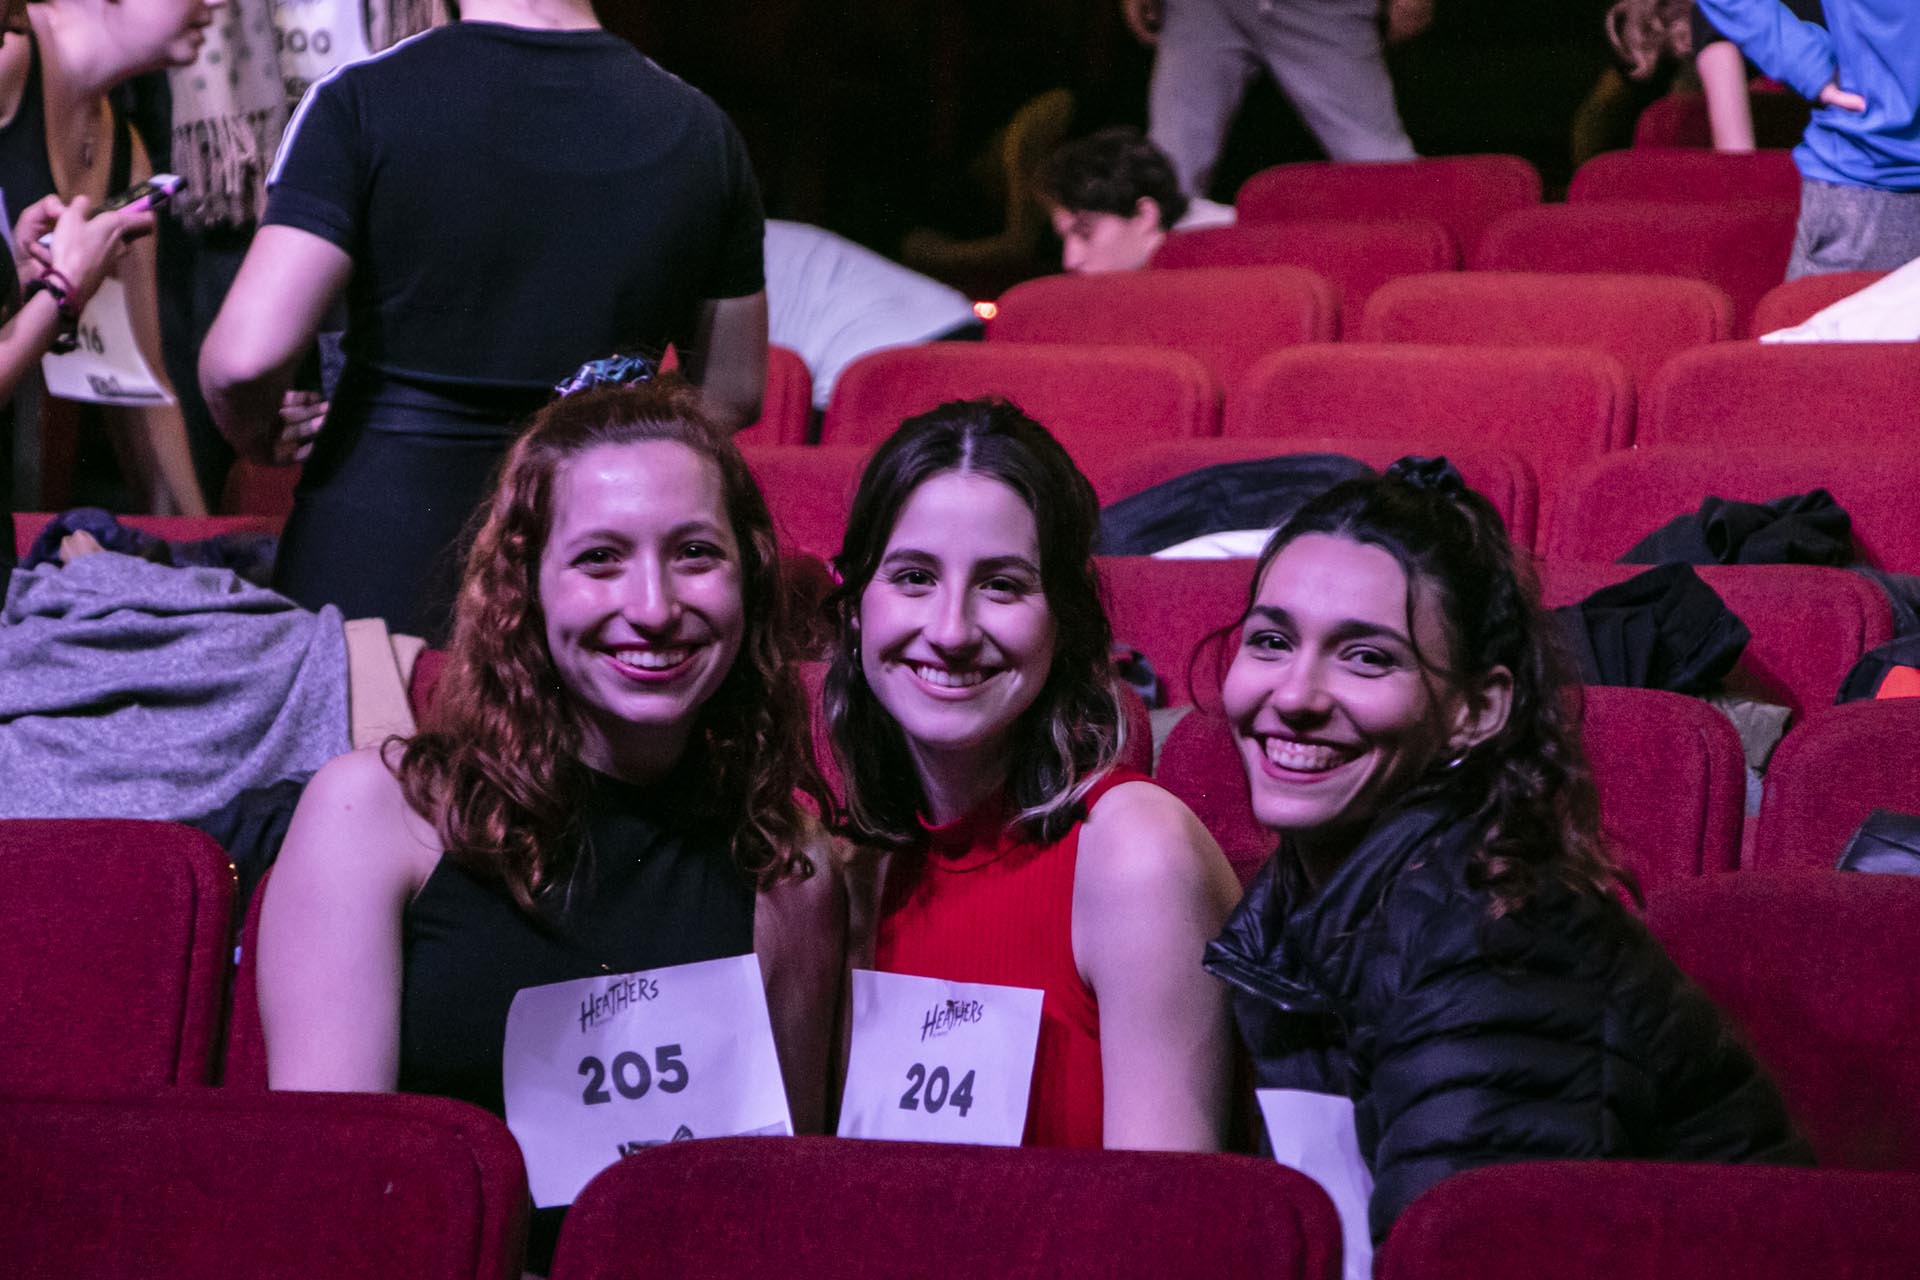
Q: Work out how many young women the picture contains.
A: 3